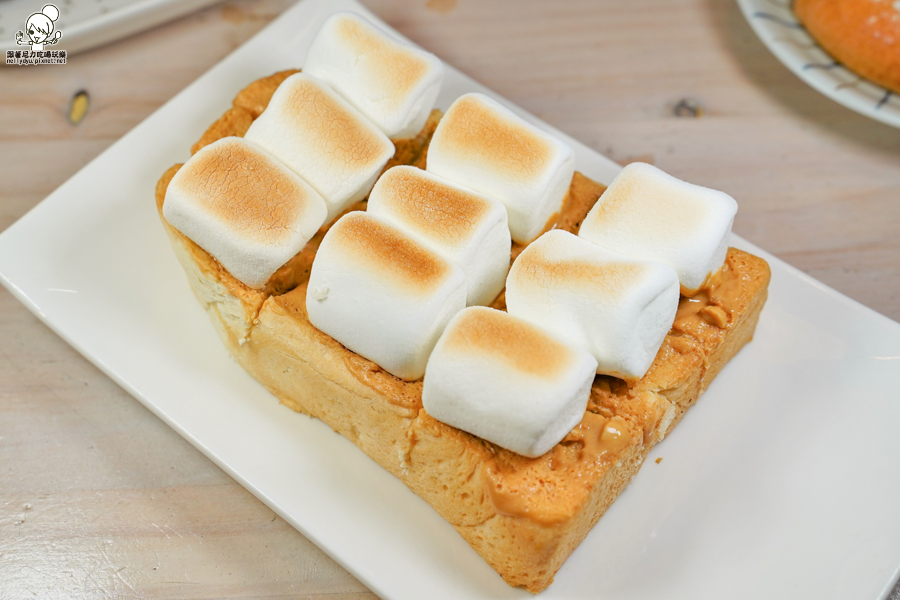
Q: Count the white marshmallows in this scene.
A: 9